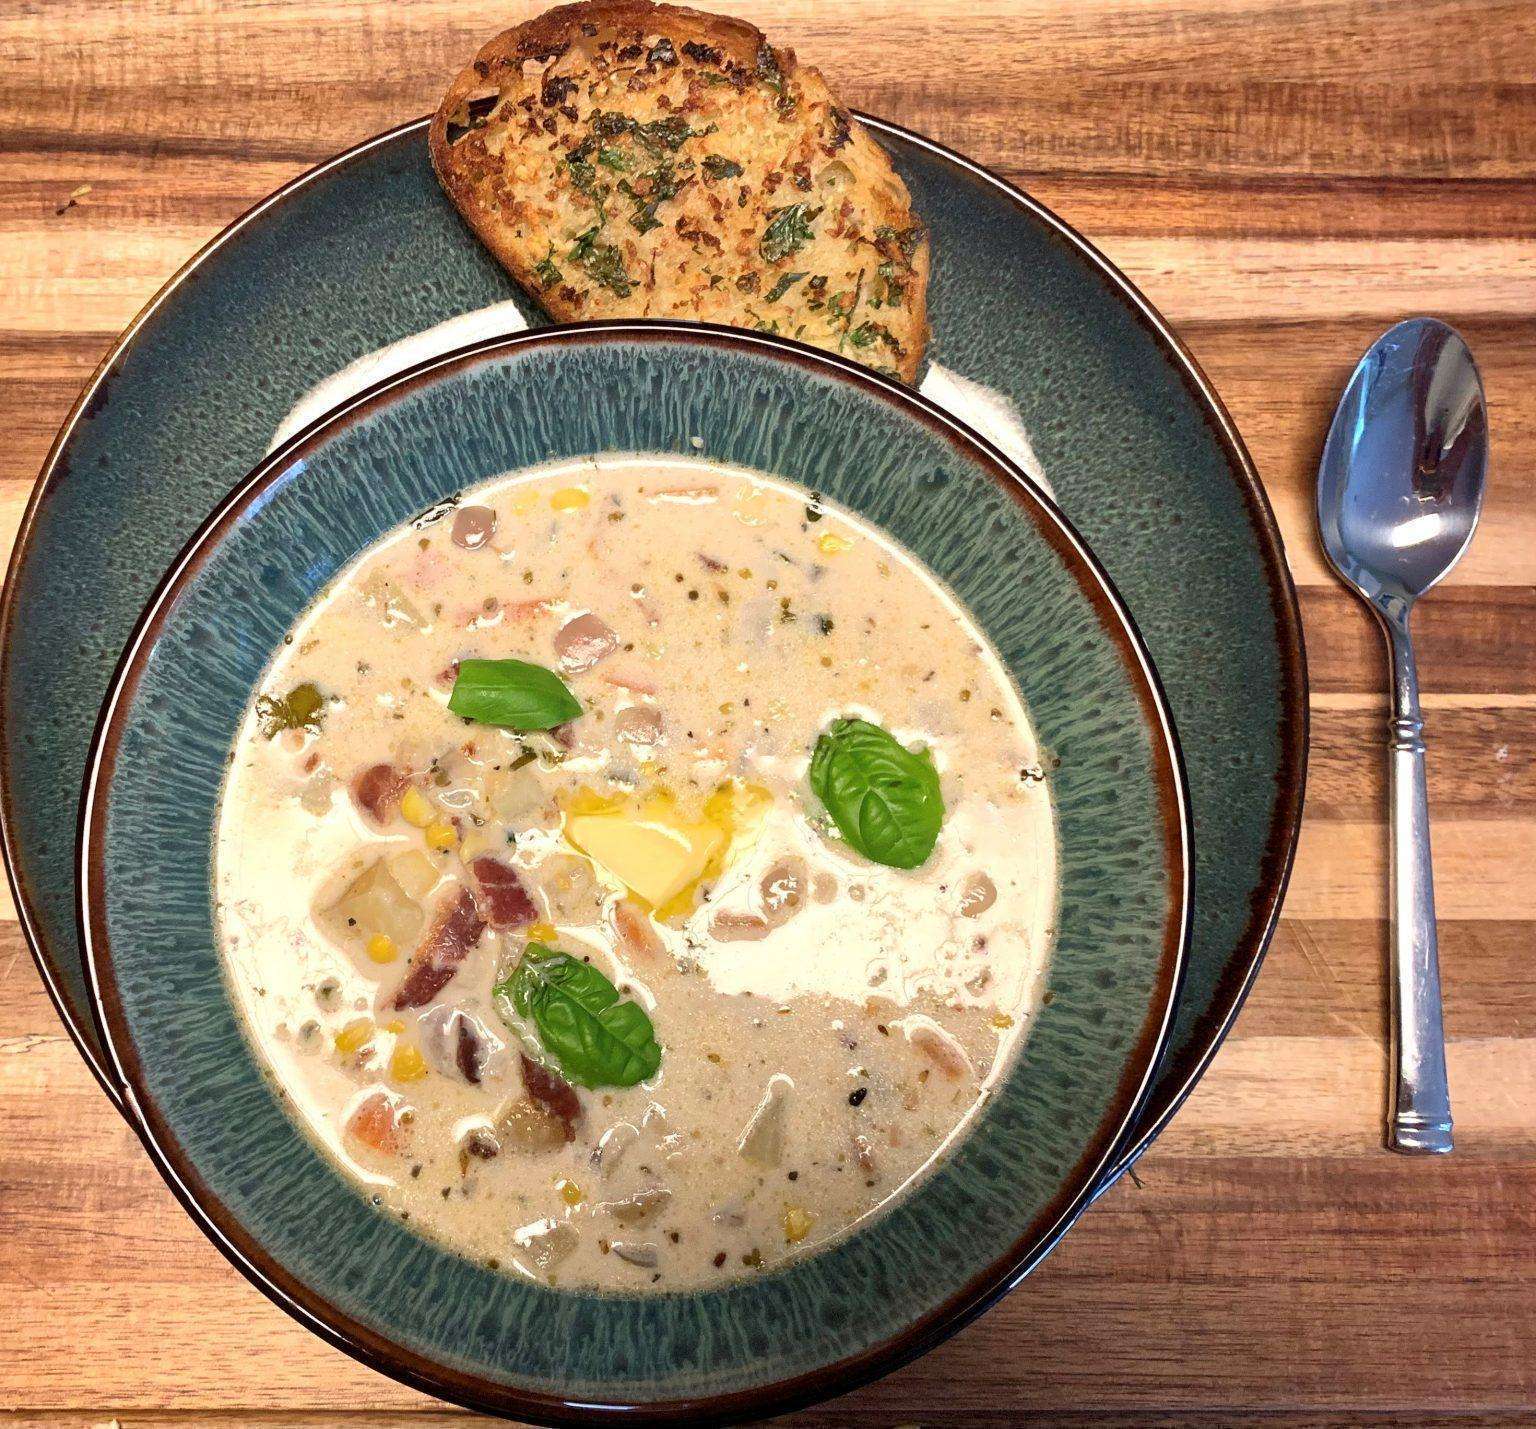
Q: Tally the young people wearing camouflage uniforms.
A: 0